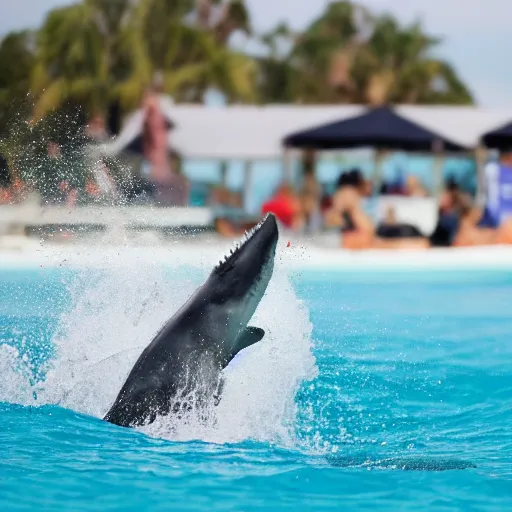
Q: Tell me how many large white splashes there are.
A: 1